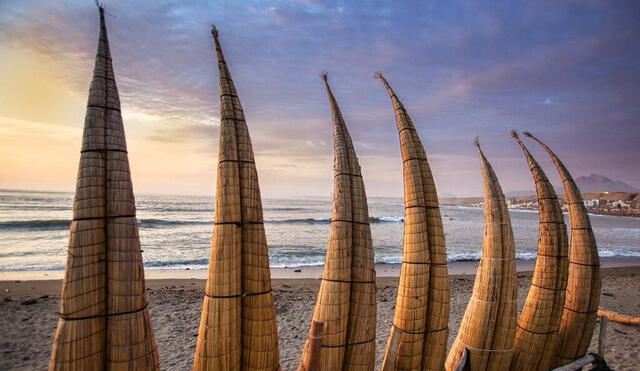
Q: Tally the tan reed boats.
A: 7